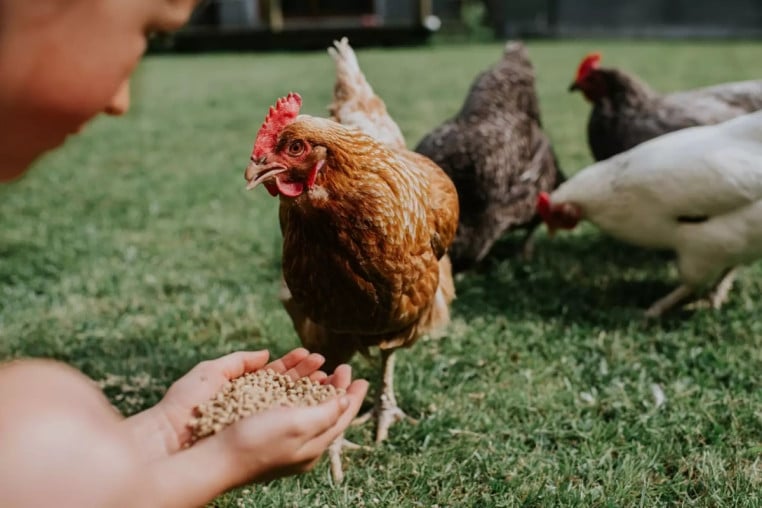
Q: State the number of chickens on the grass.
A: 4